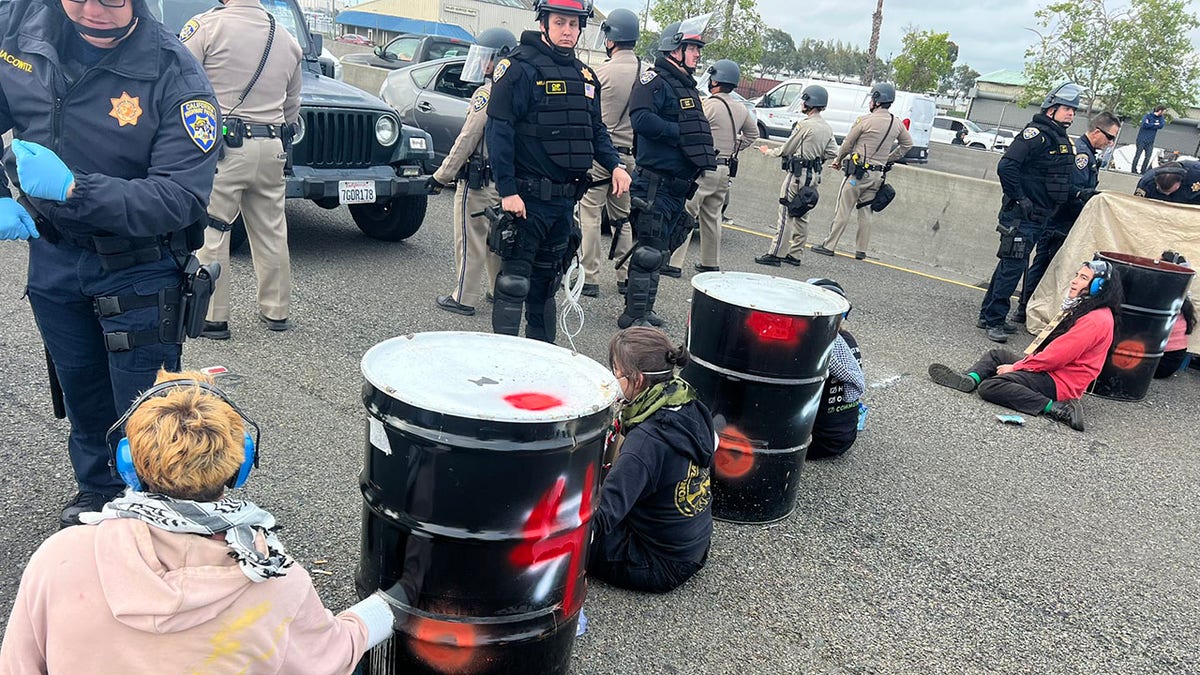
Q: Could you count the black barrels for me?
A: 3